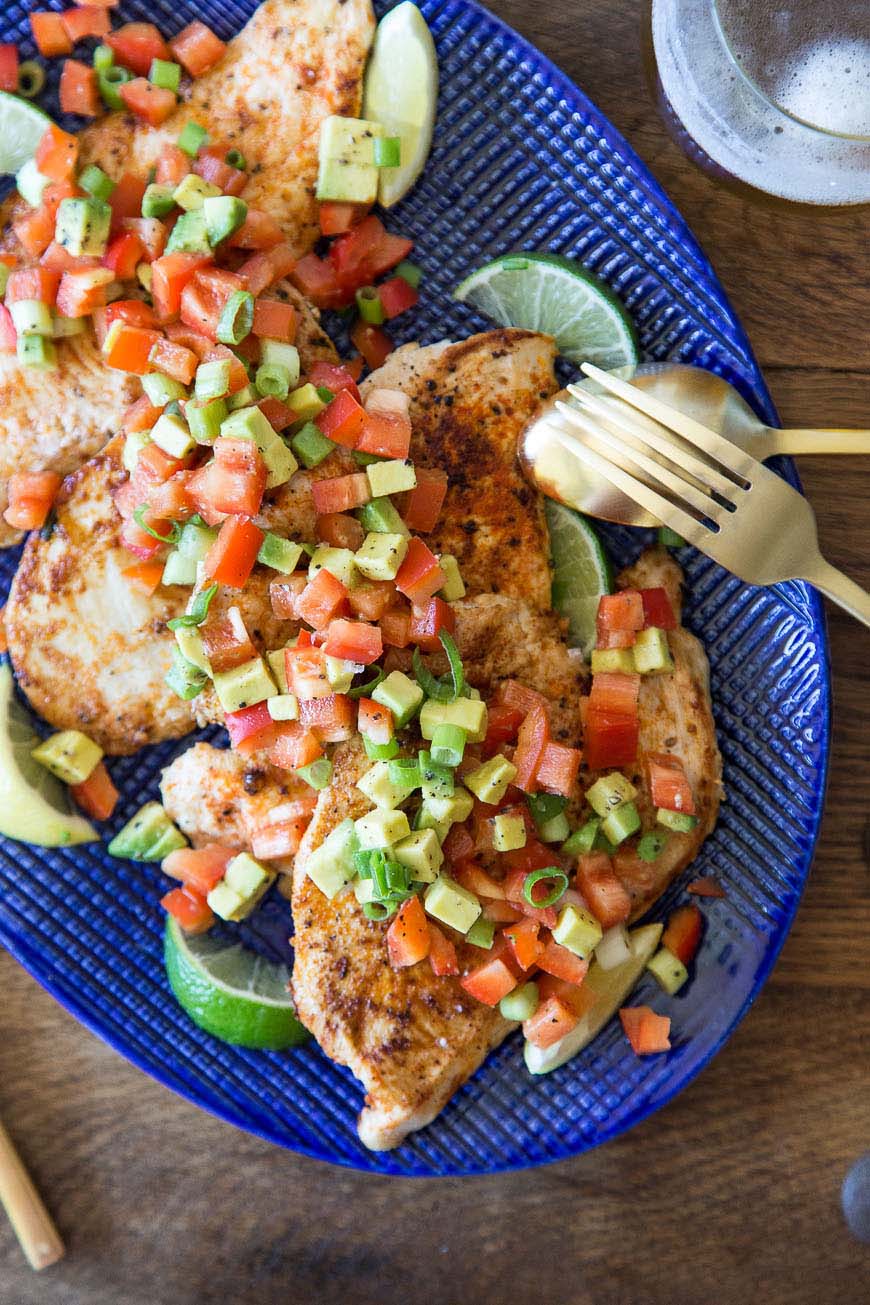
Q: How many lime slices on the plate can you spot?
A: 7